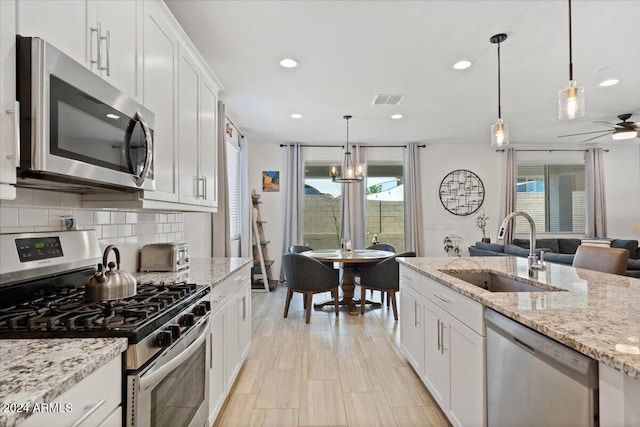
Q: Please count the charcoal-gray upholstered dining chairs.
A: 4